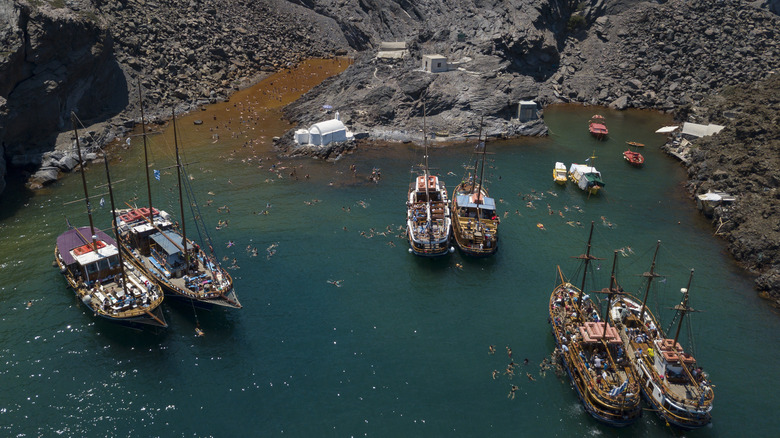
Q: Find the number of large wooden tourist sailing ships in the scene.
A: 6